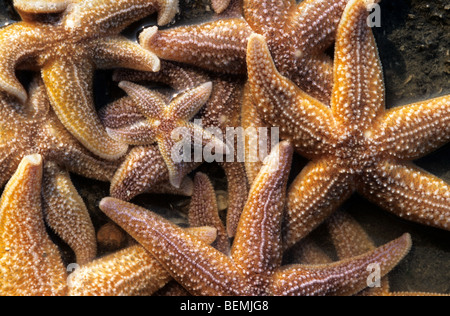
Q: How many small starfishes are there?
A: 1